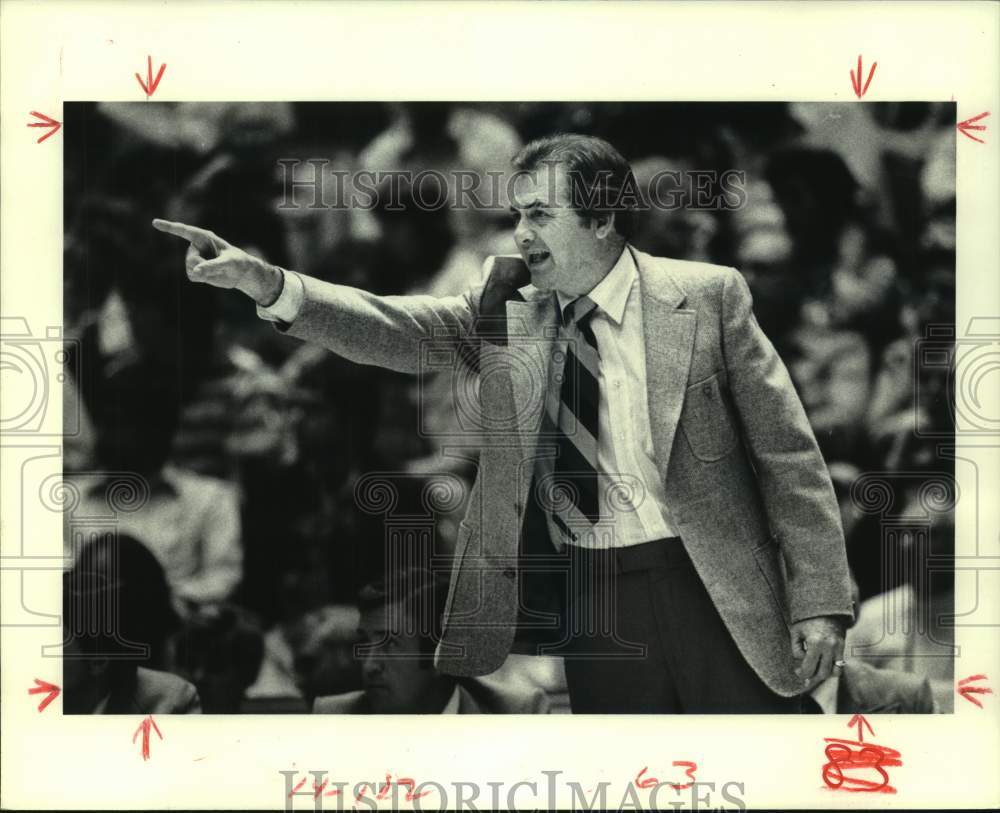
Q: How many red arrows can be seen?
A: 8